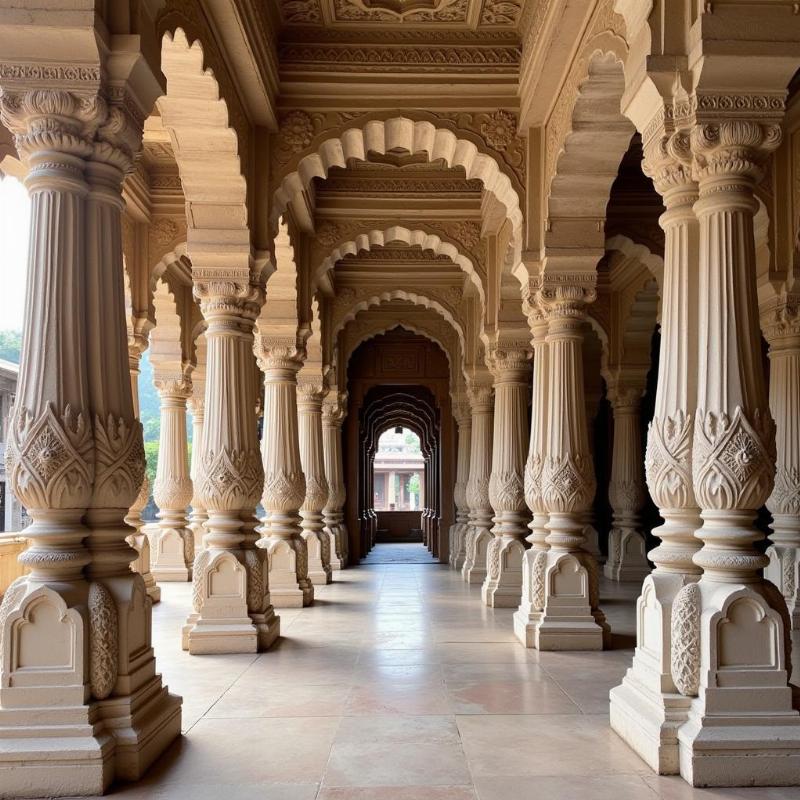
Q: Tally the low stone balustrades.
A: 1